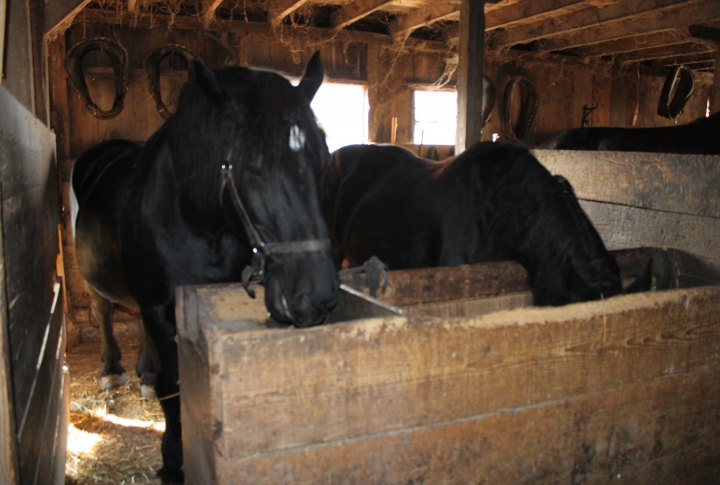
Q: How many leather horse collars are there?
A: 5